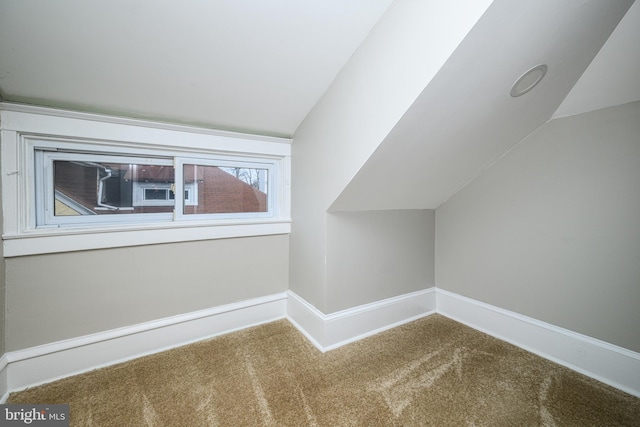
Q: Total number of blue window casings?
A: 0